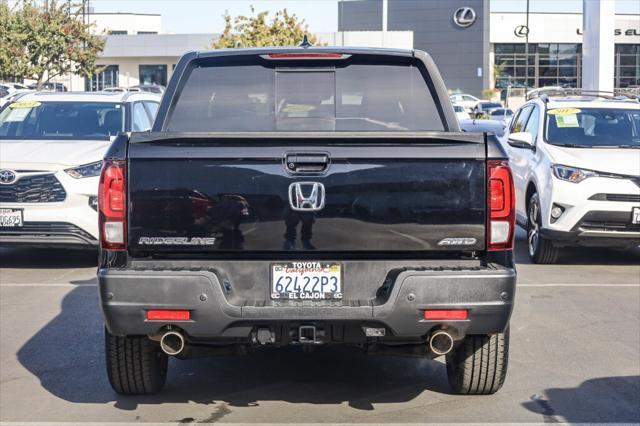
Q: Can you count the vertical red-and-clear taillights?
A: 2